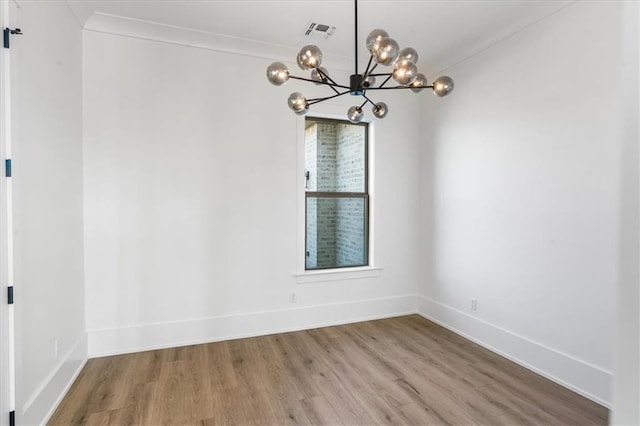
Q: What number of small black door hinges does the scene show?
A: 4